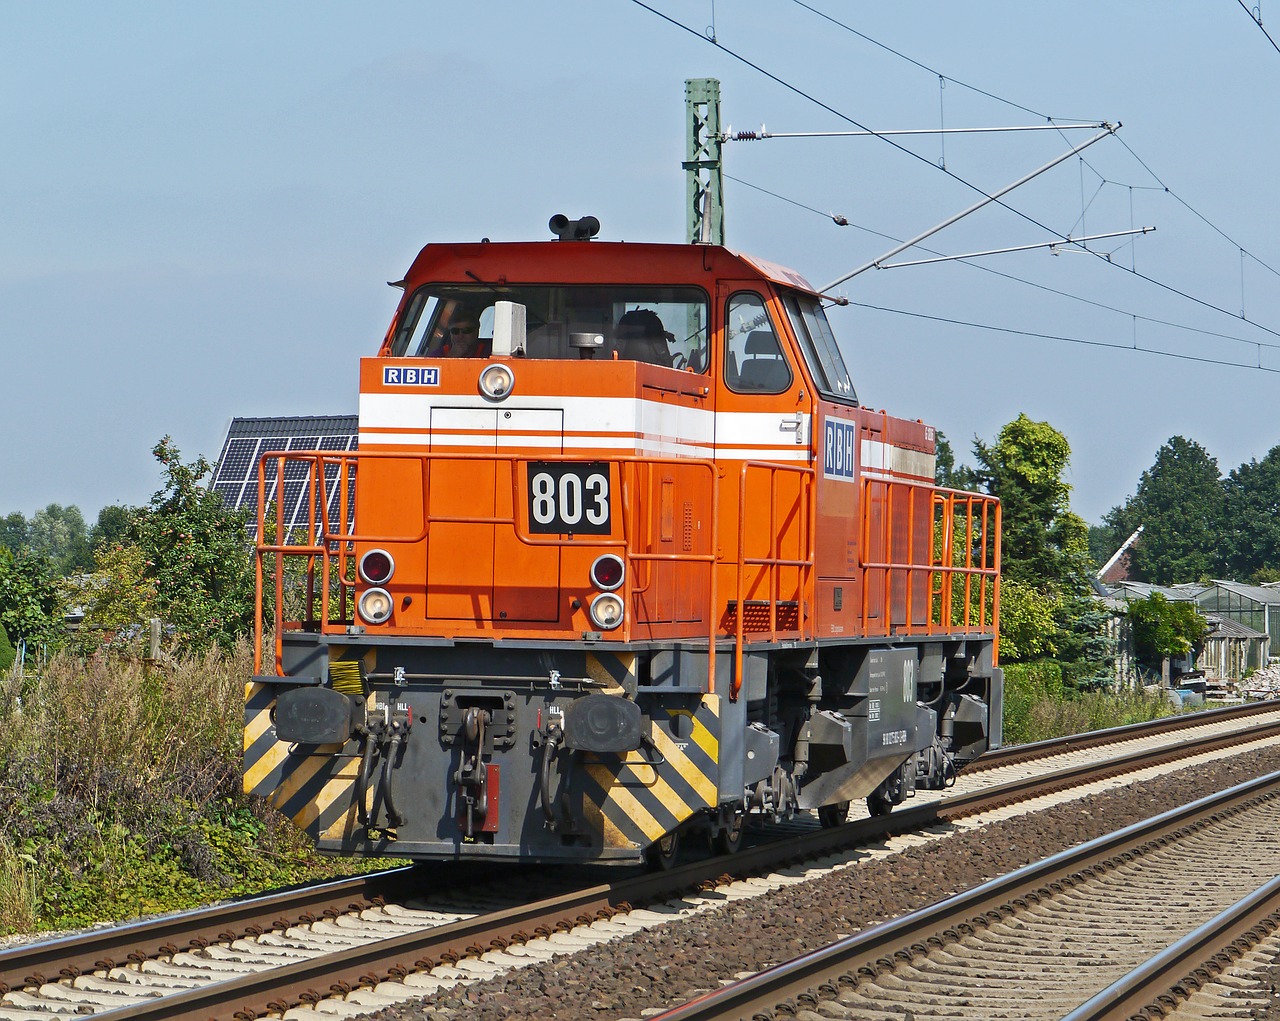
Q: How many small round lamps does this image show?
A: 5